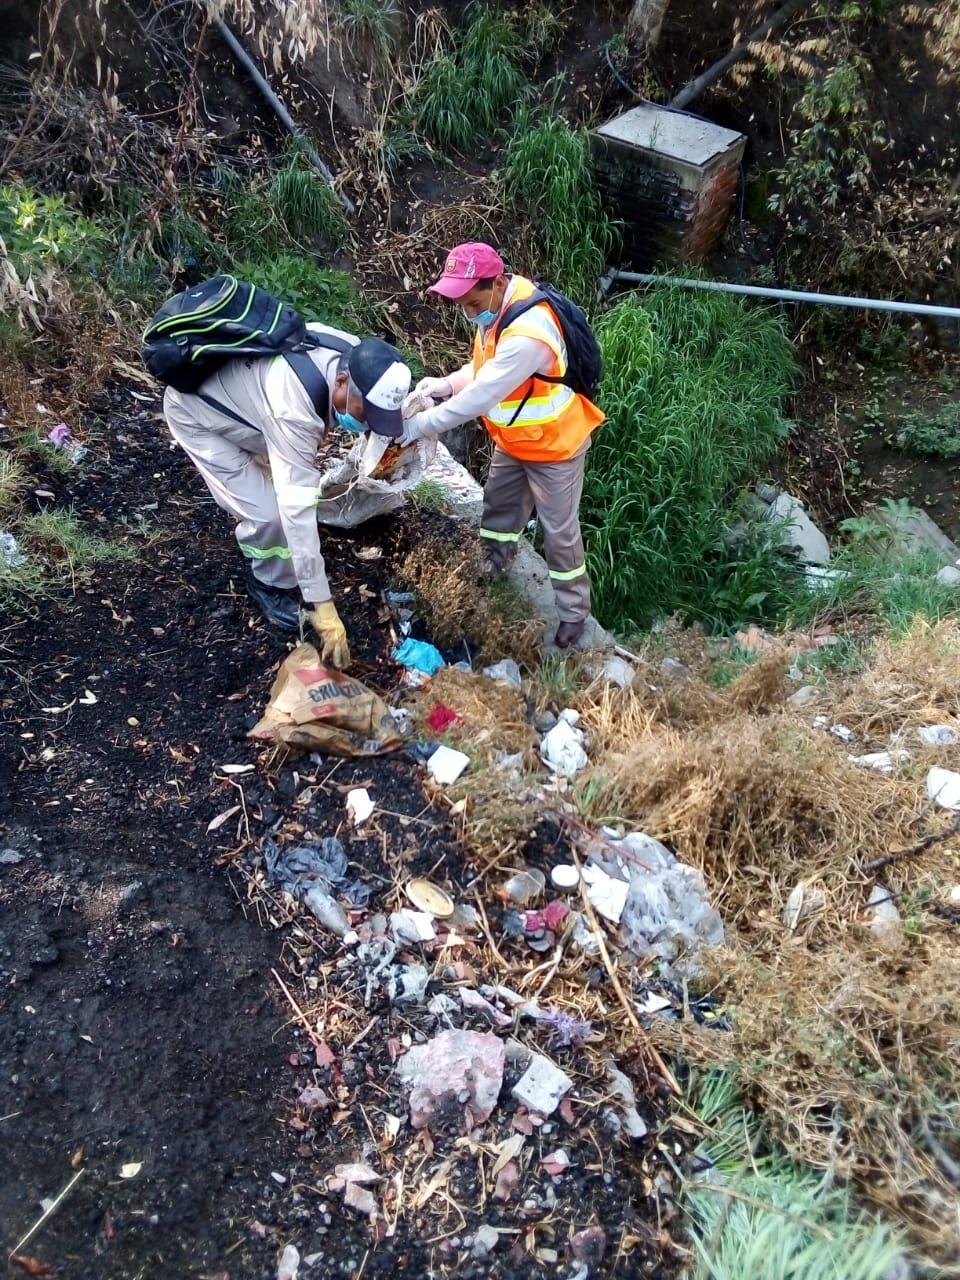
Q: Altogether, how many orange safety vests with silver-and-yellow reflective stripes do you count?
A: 1